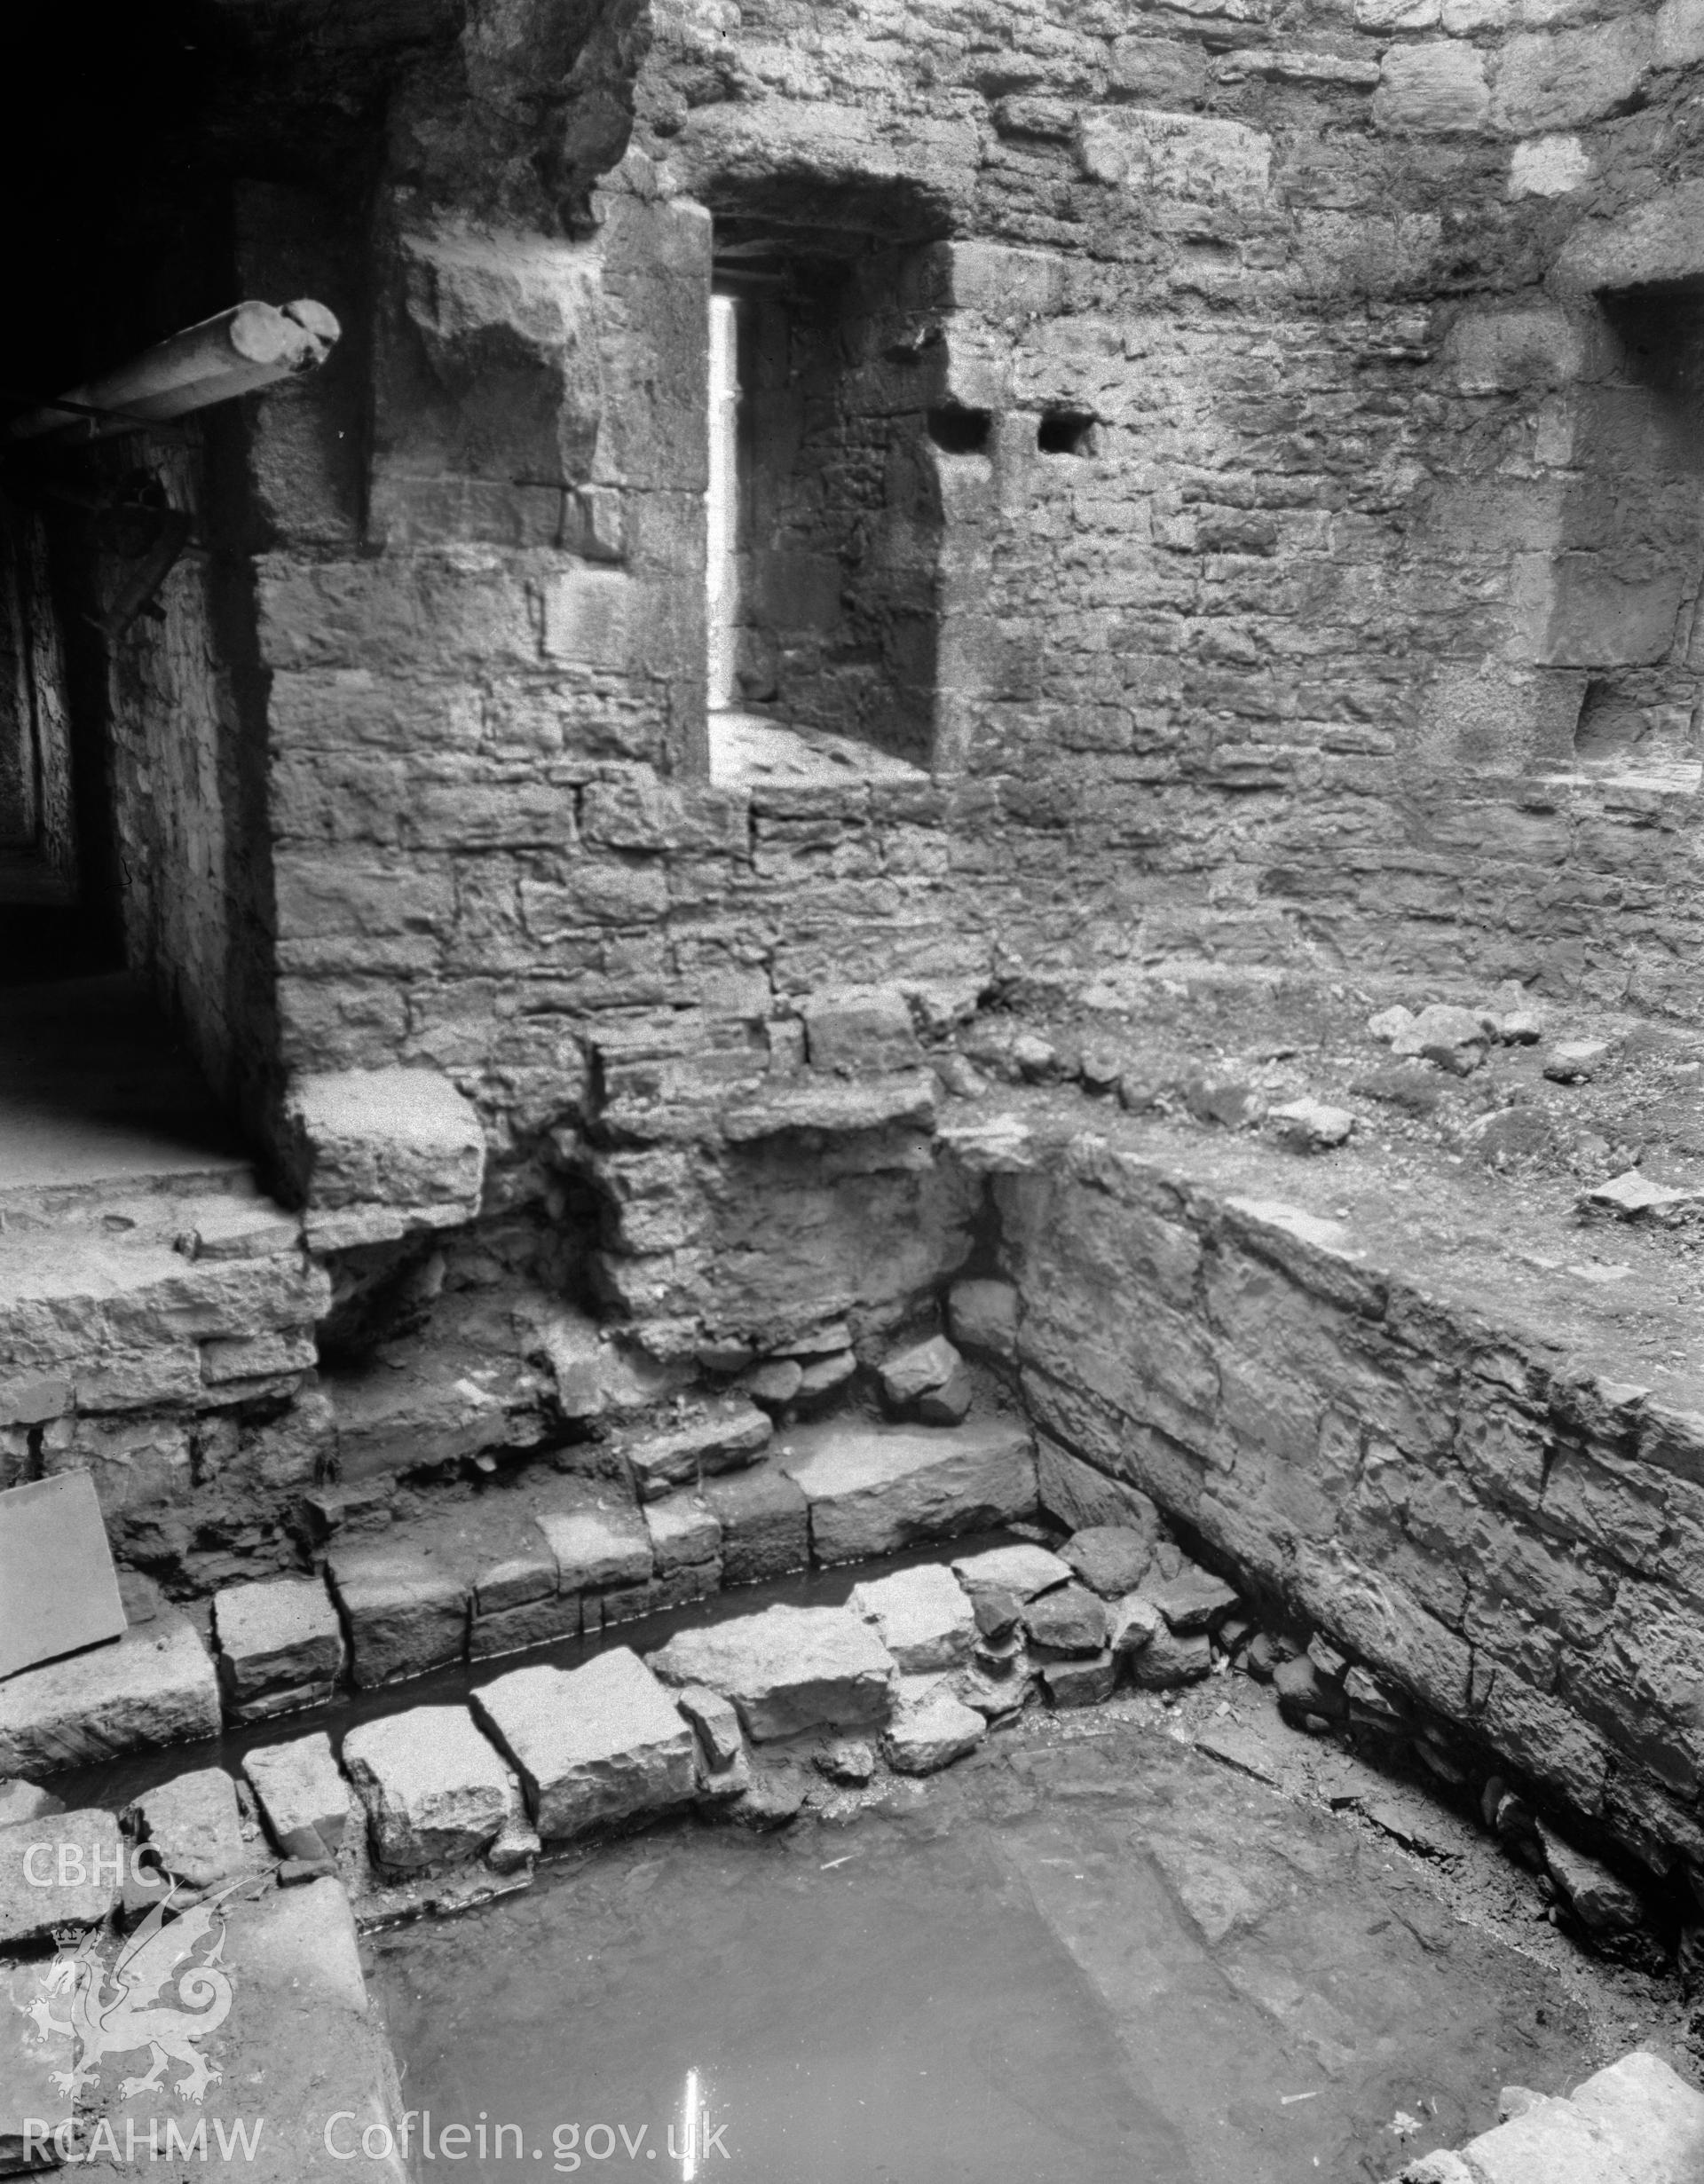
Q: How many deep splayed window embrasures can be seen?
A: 2